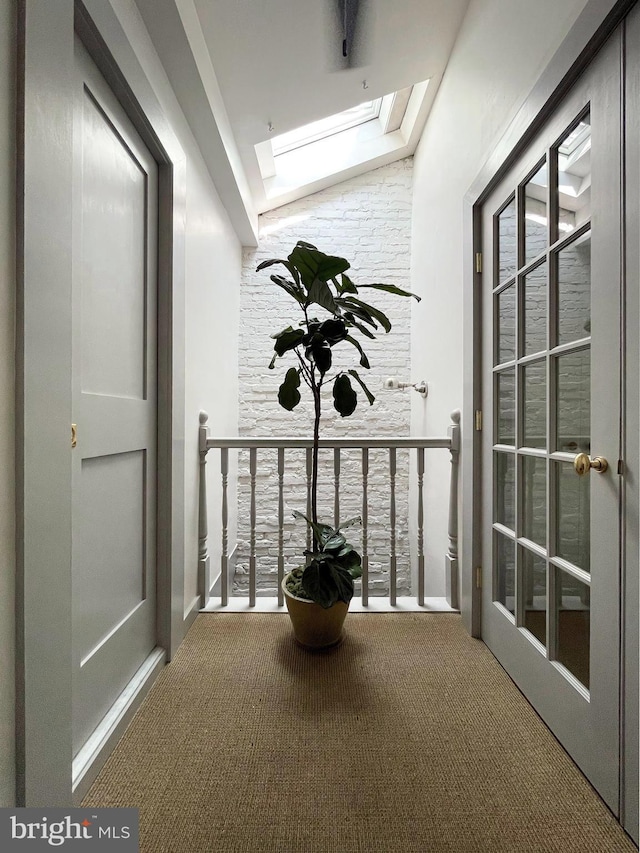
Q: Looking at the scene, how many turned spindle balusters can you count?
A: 8